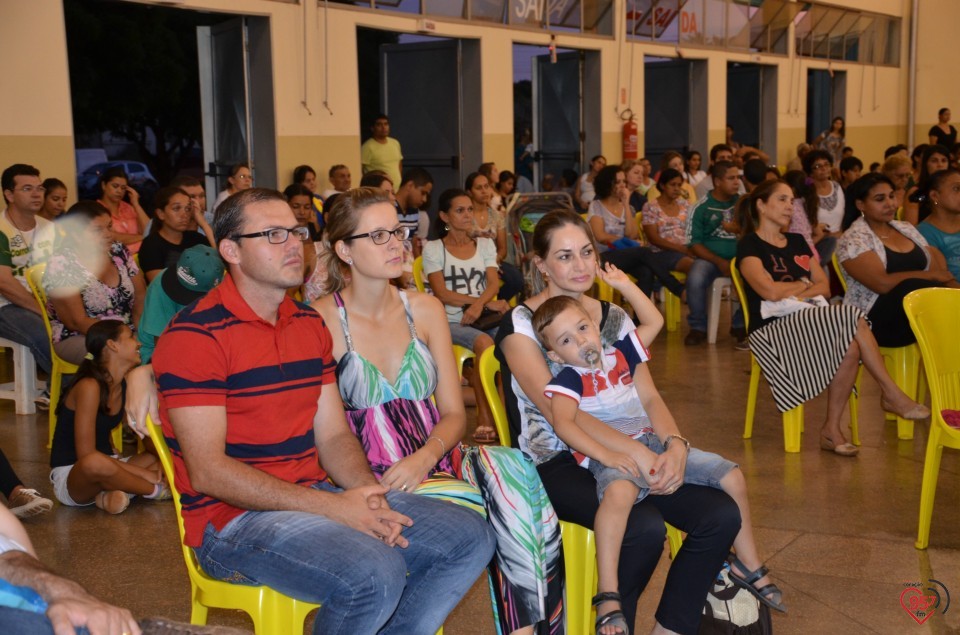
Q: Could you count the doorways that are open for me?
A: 6